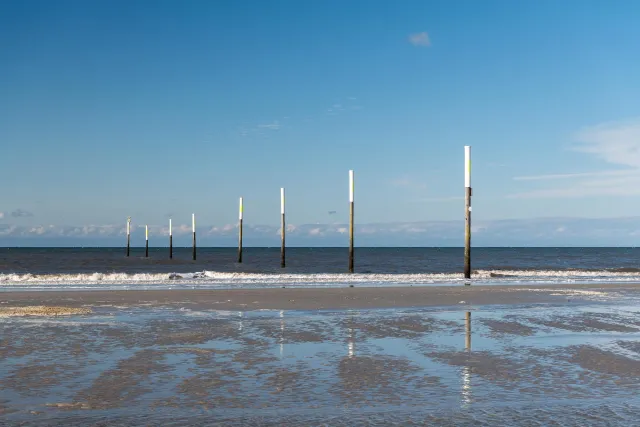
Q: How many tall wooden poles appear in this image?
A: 8